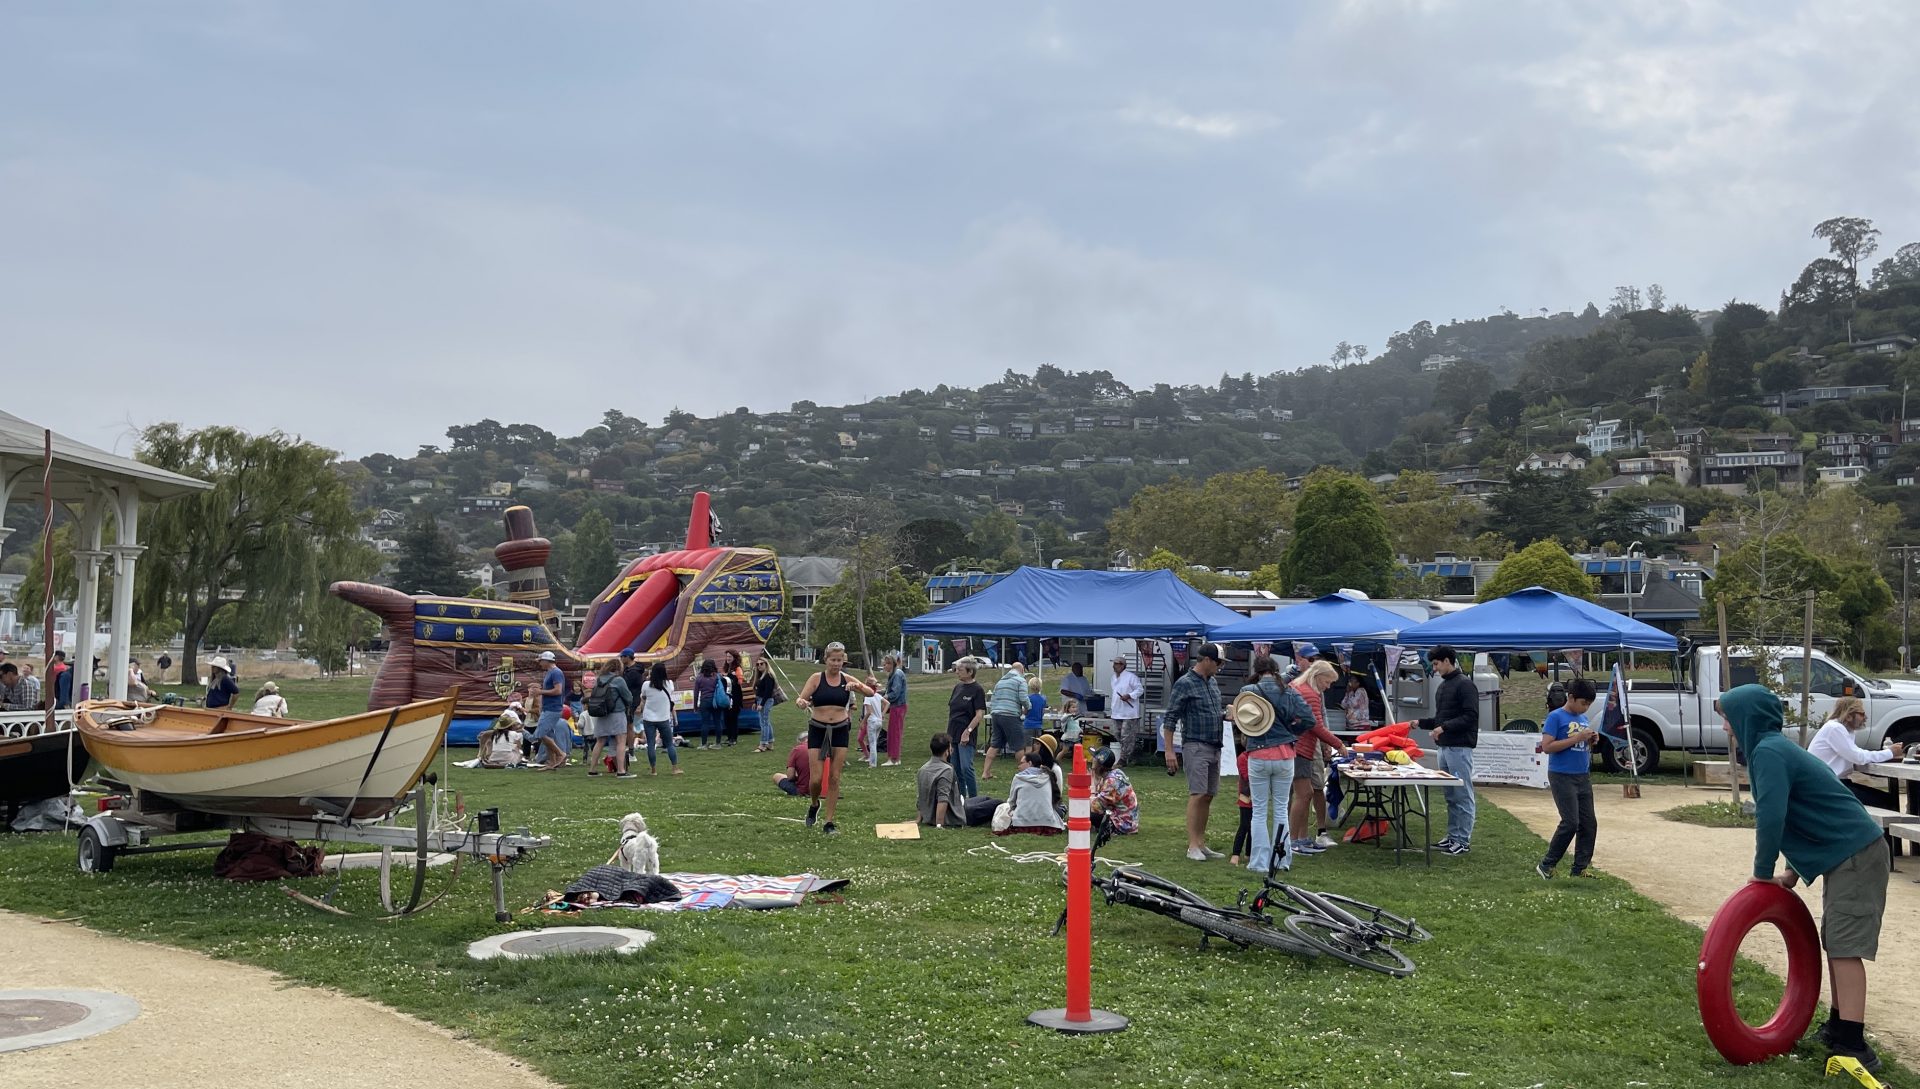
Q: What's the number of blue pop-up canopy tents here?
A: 3